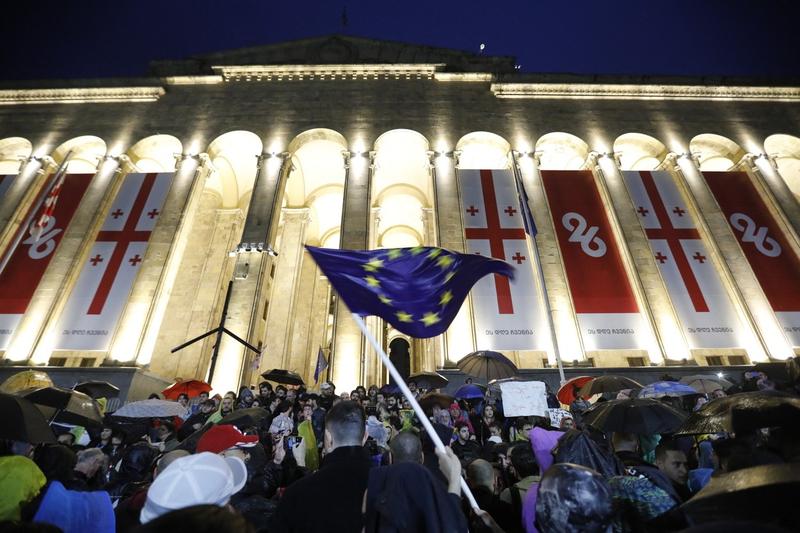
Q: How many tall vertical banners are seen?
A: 6